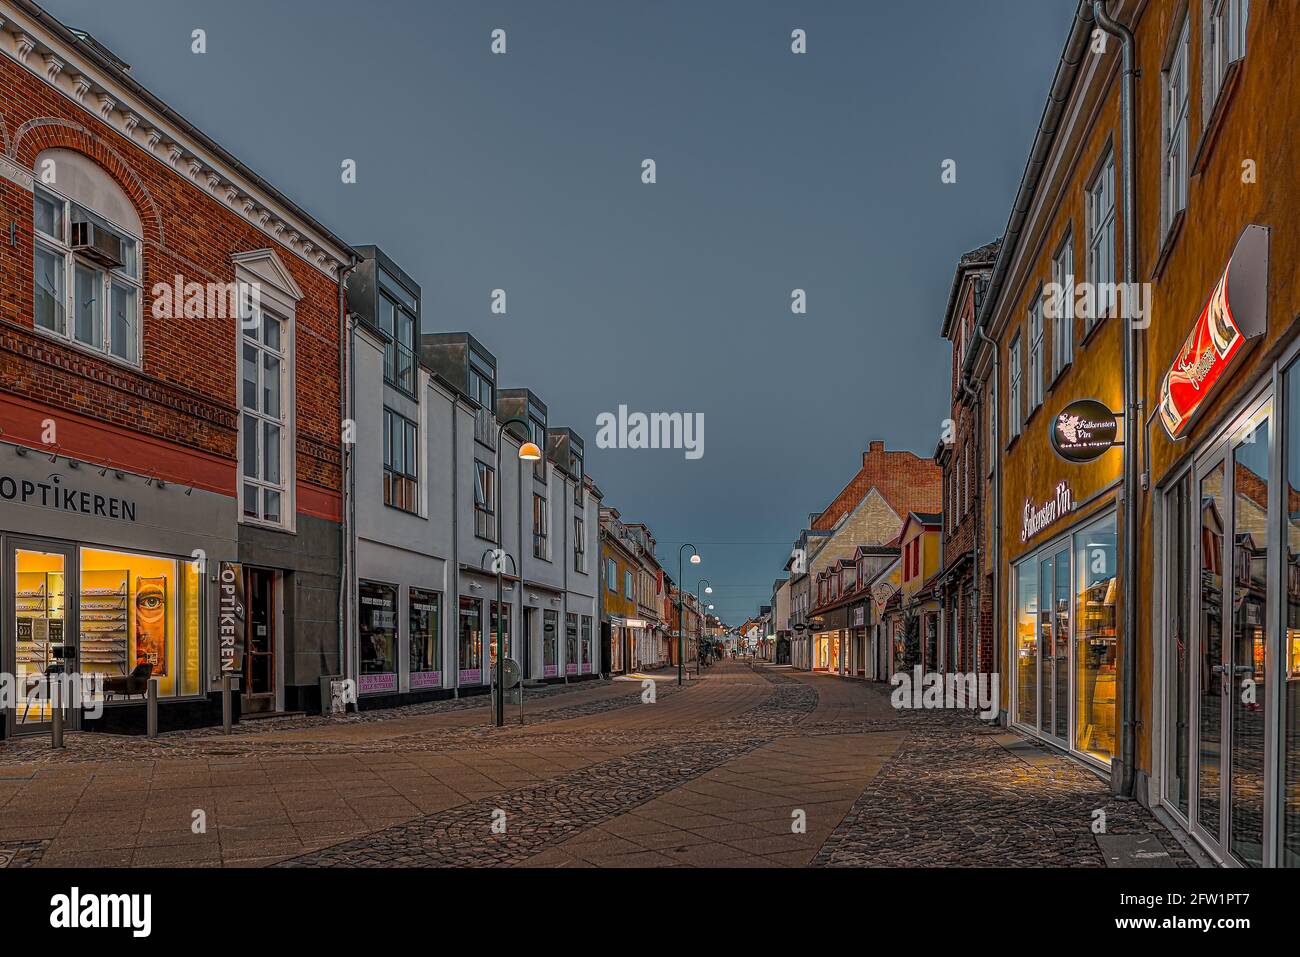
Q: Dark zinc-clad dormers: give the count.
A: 4